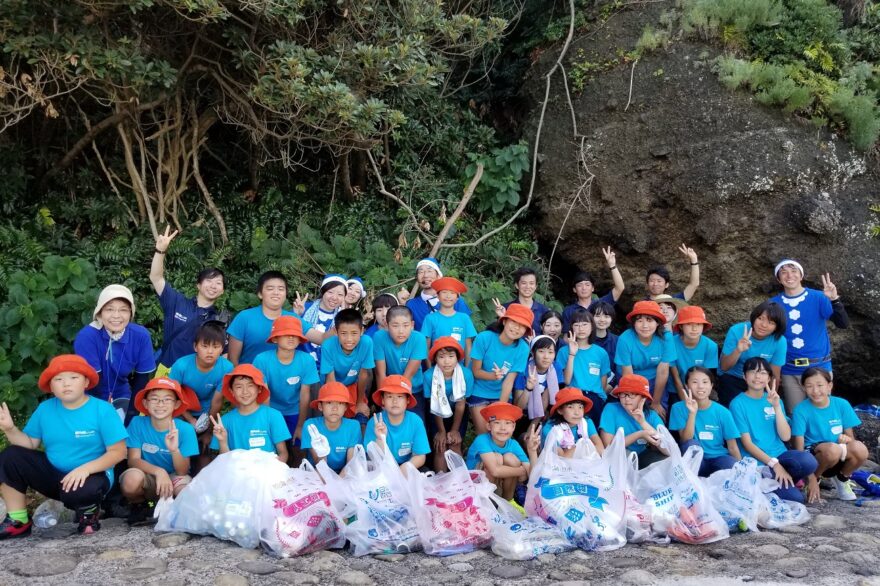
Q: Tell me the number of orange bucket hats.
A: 14